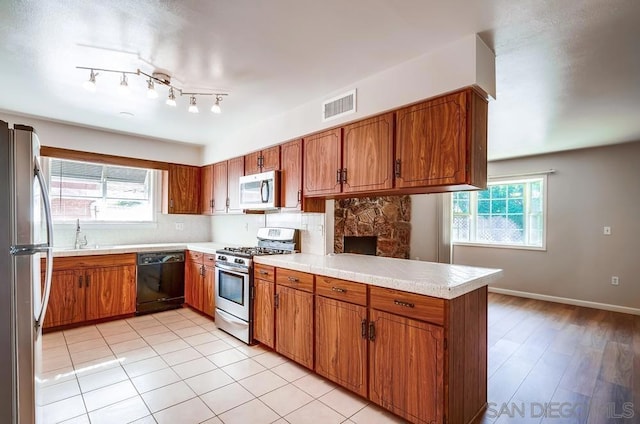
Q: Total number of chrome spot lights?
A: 6